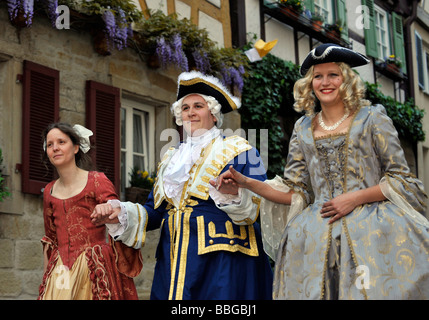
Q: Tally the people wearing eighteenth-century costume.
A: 3